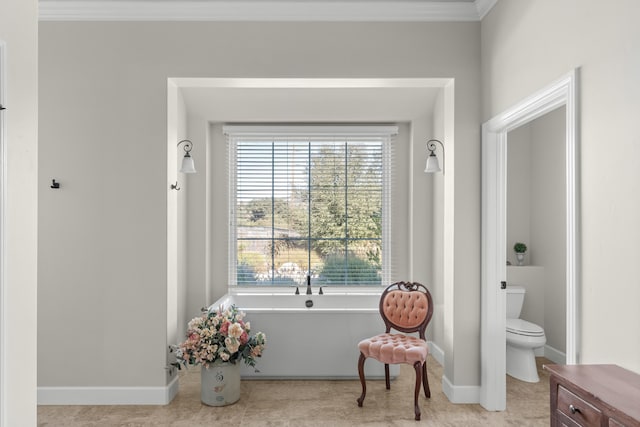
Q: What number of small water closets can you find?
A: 1